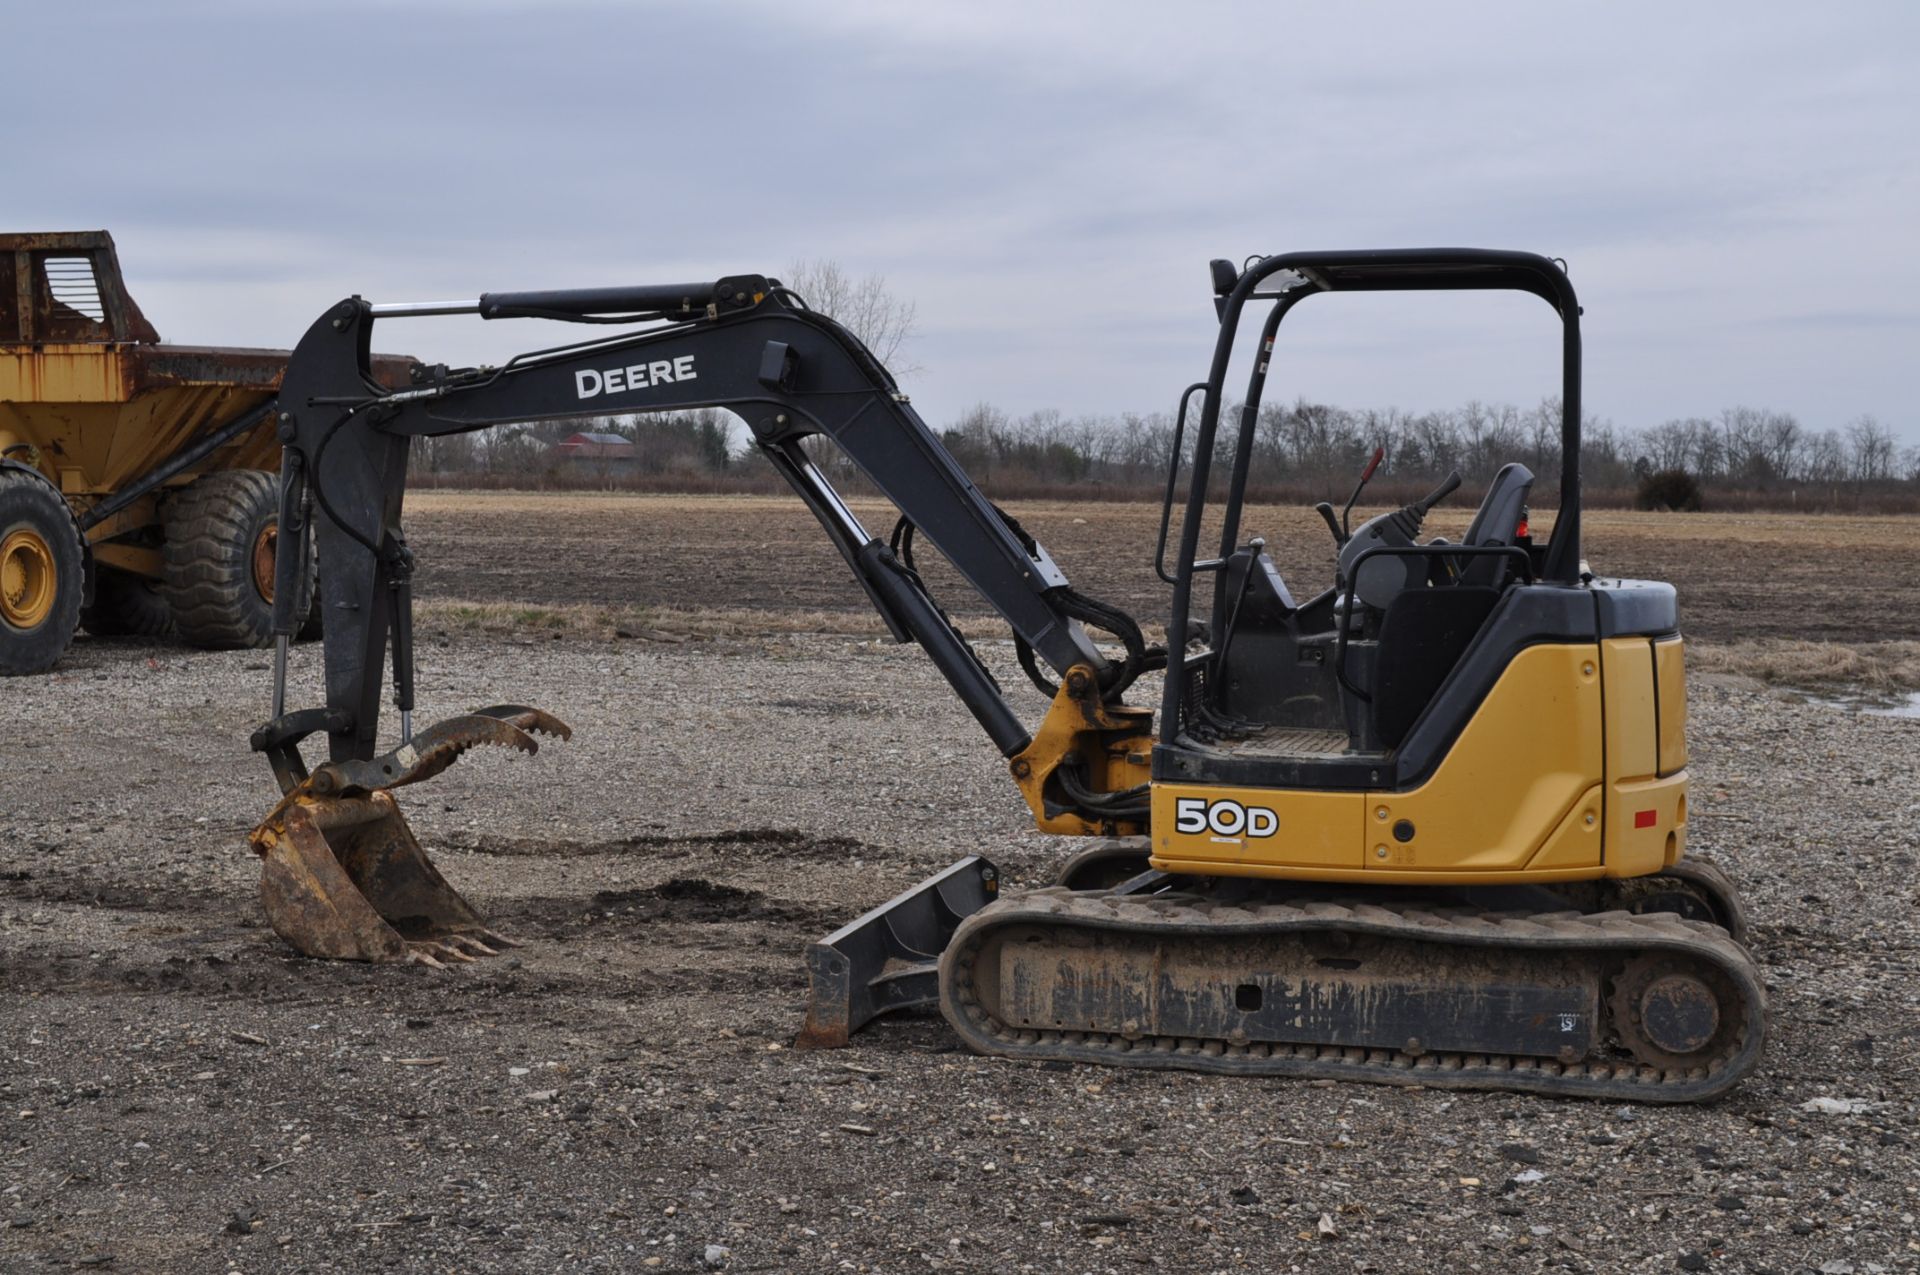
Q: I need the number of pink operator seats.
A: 0